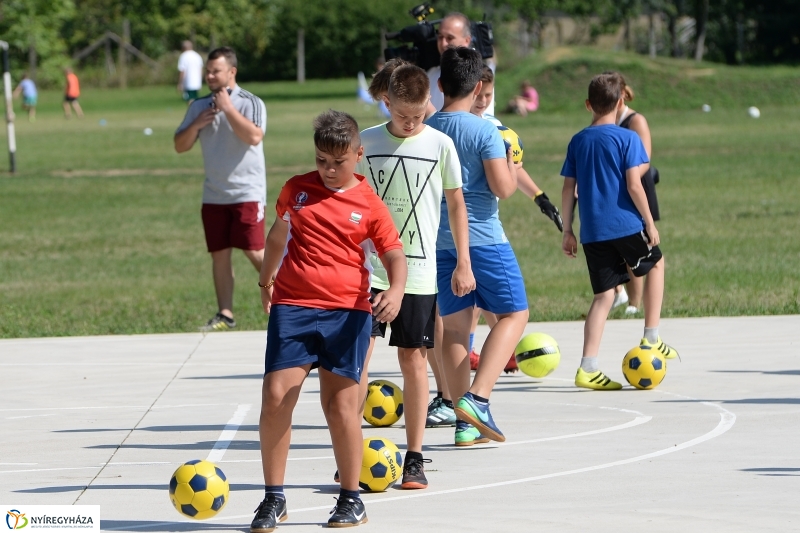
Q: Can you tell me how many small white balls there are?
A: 3